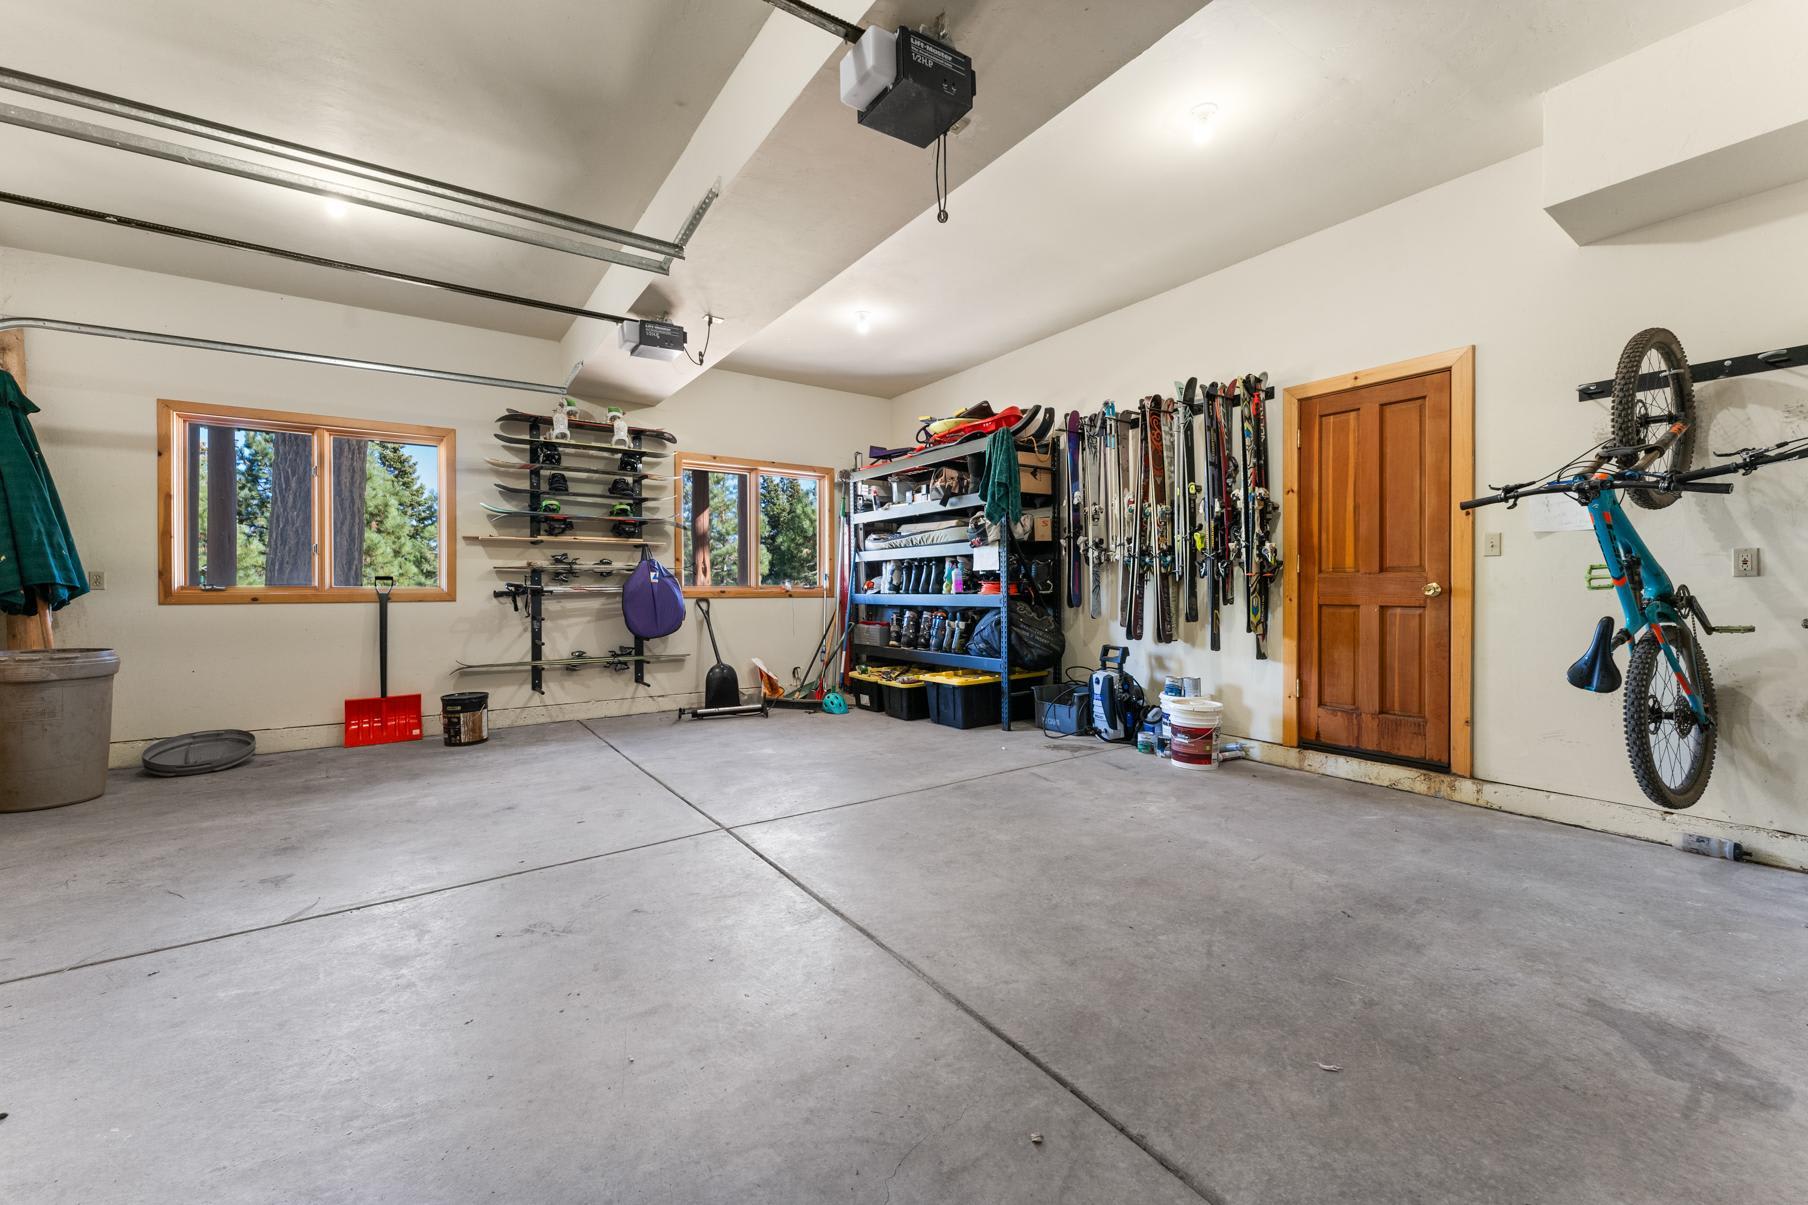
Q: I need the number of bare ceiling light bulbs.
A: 3